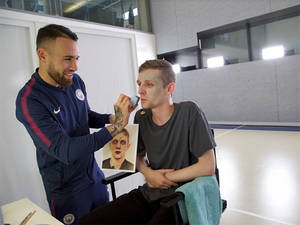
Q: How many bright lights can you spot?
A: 3